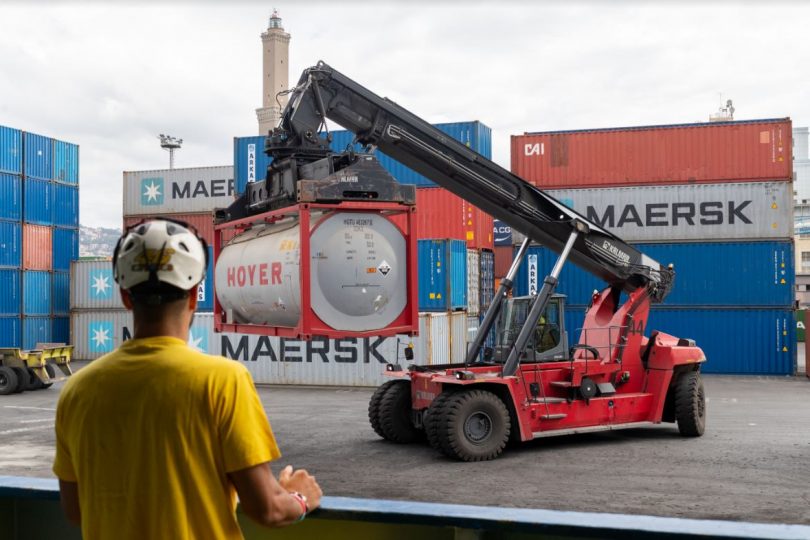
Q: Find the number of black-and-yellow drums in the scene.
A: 0